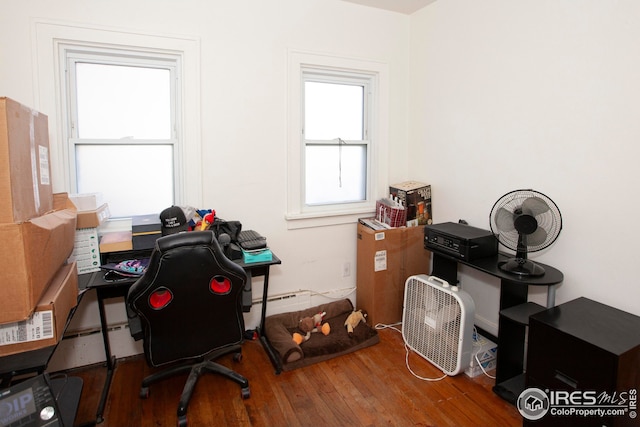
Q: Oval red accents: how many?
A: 2